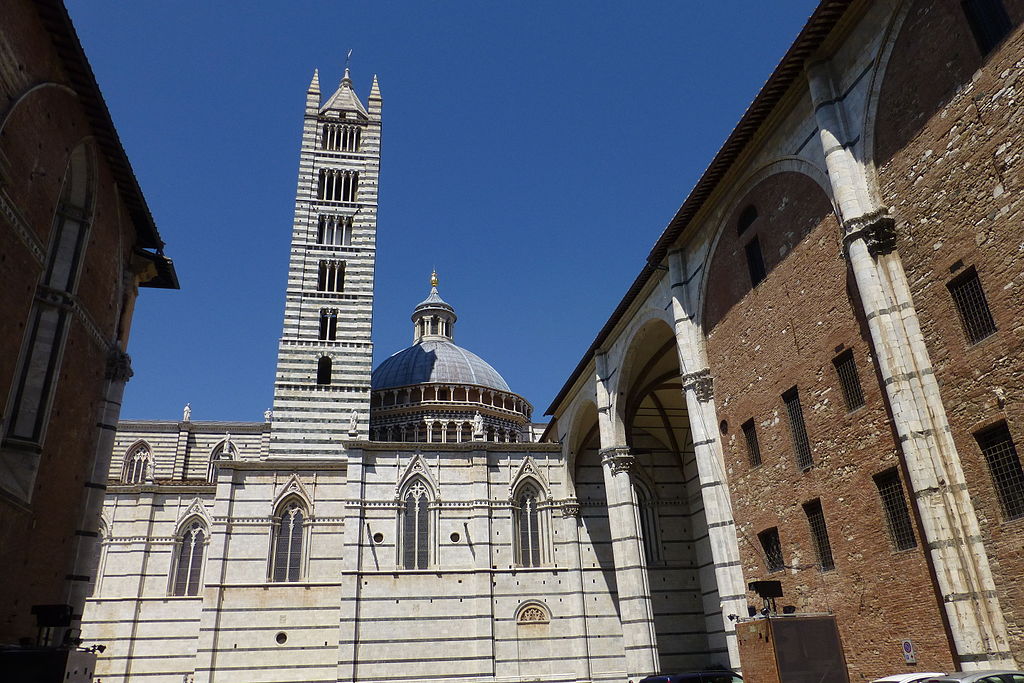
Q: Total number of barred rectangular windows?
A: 8